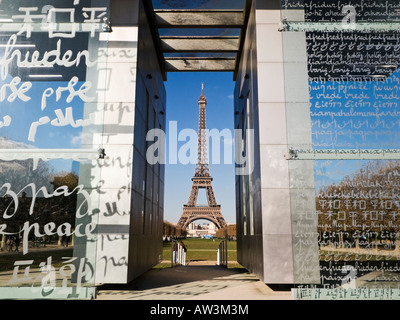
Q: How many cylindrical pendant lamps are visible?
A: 0